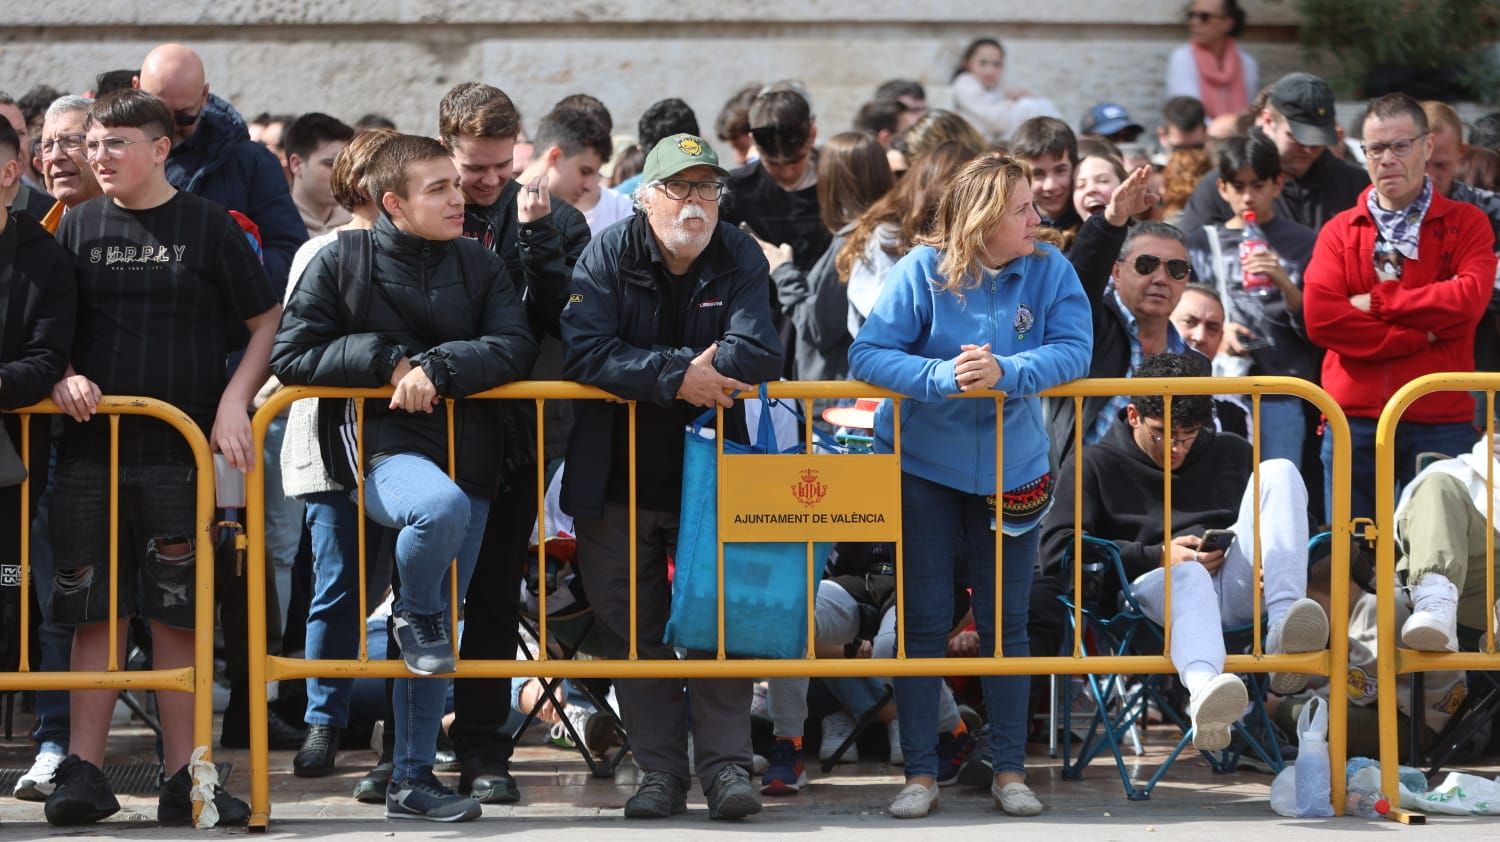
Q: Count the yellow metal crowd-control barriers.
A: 3